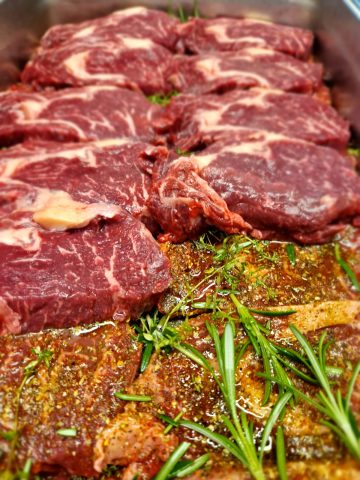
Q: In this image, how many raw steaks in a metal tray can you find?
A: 9